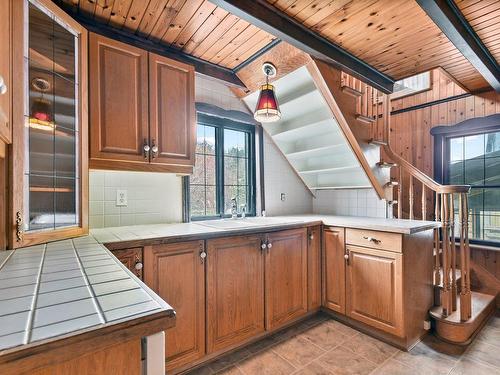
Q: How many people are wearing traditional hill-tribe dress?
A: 0